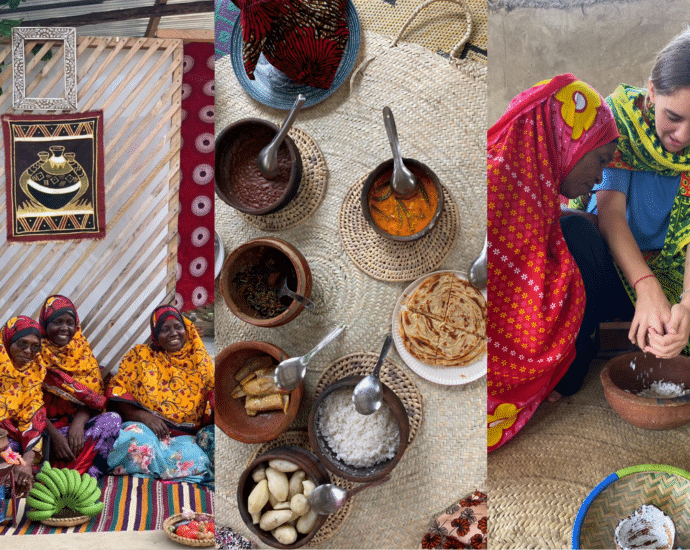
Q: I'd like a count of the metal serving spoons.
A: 7